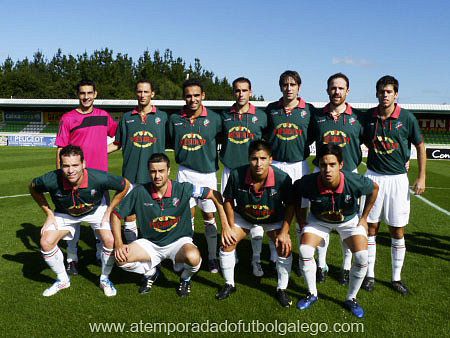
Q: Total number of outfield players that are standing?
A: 6